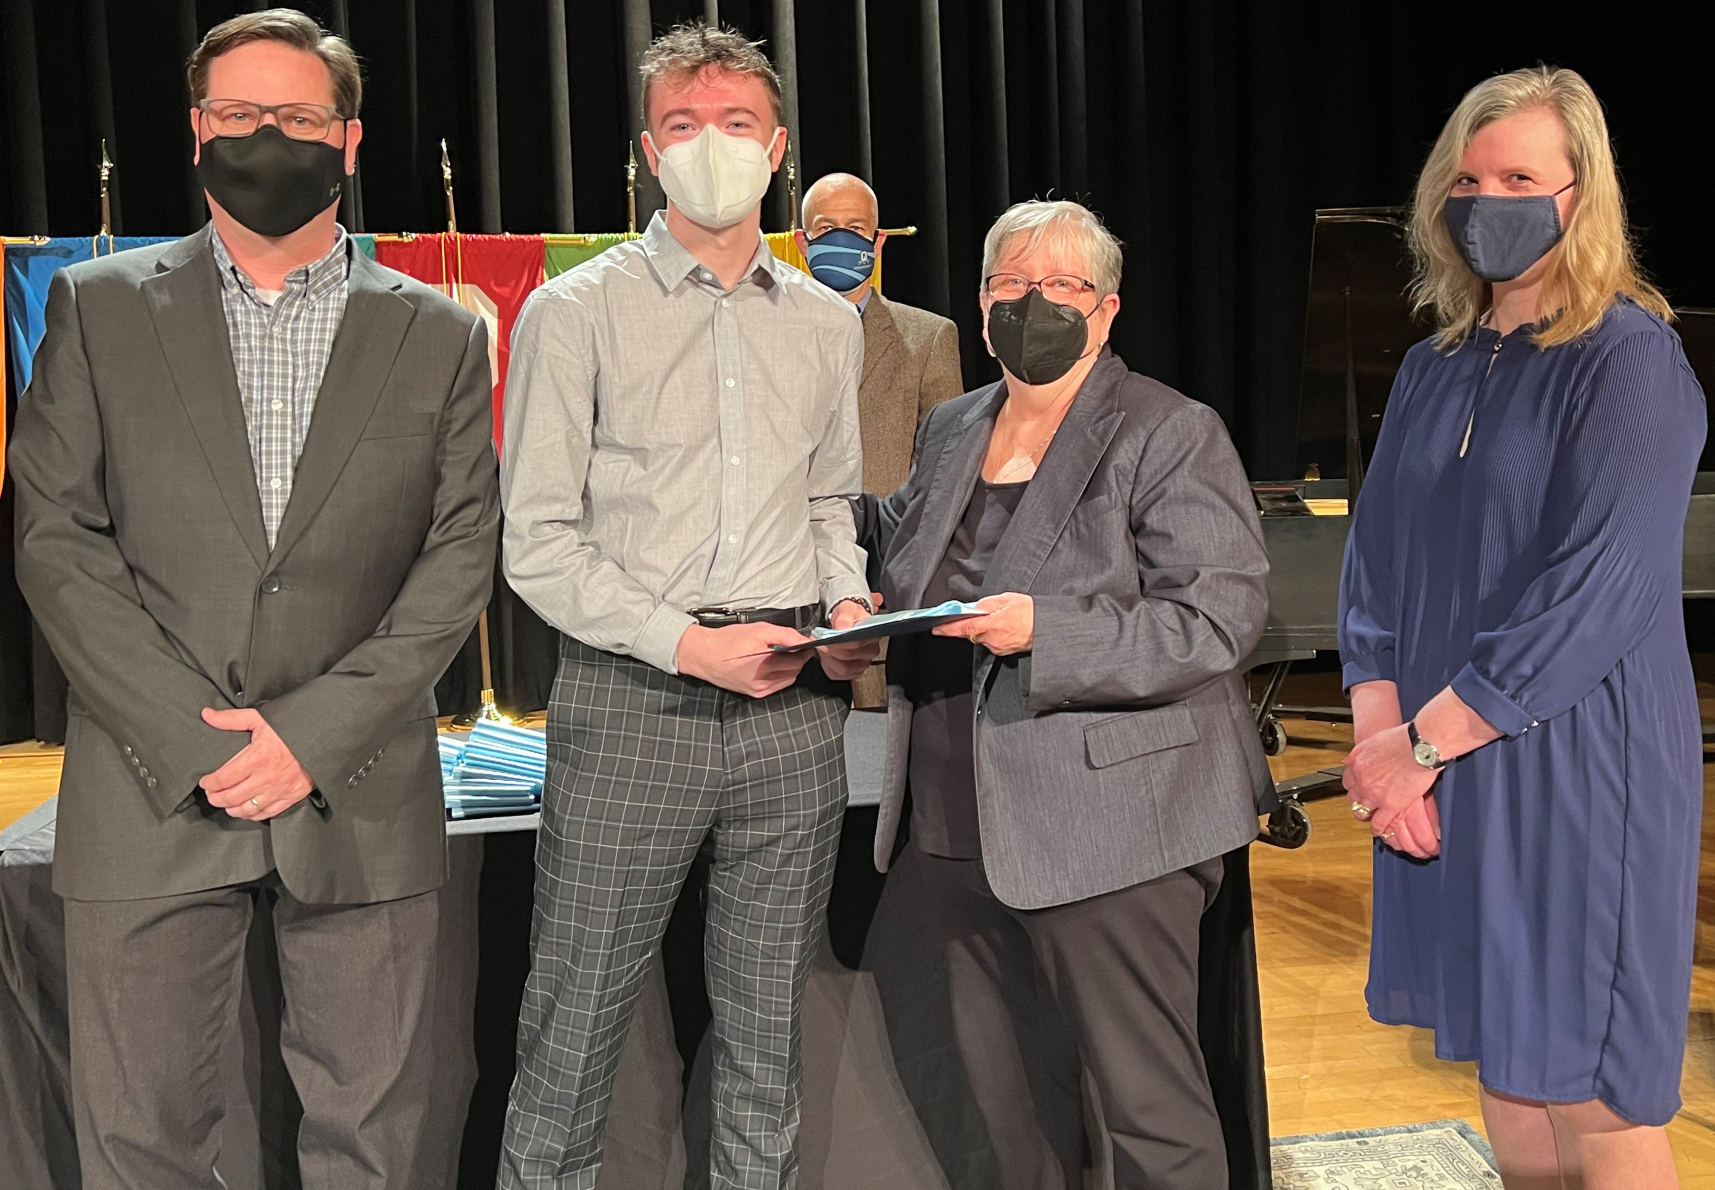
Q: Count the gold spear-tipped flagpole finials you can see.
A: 4